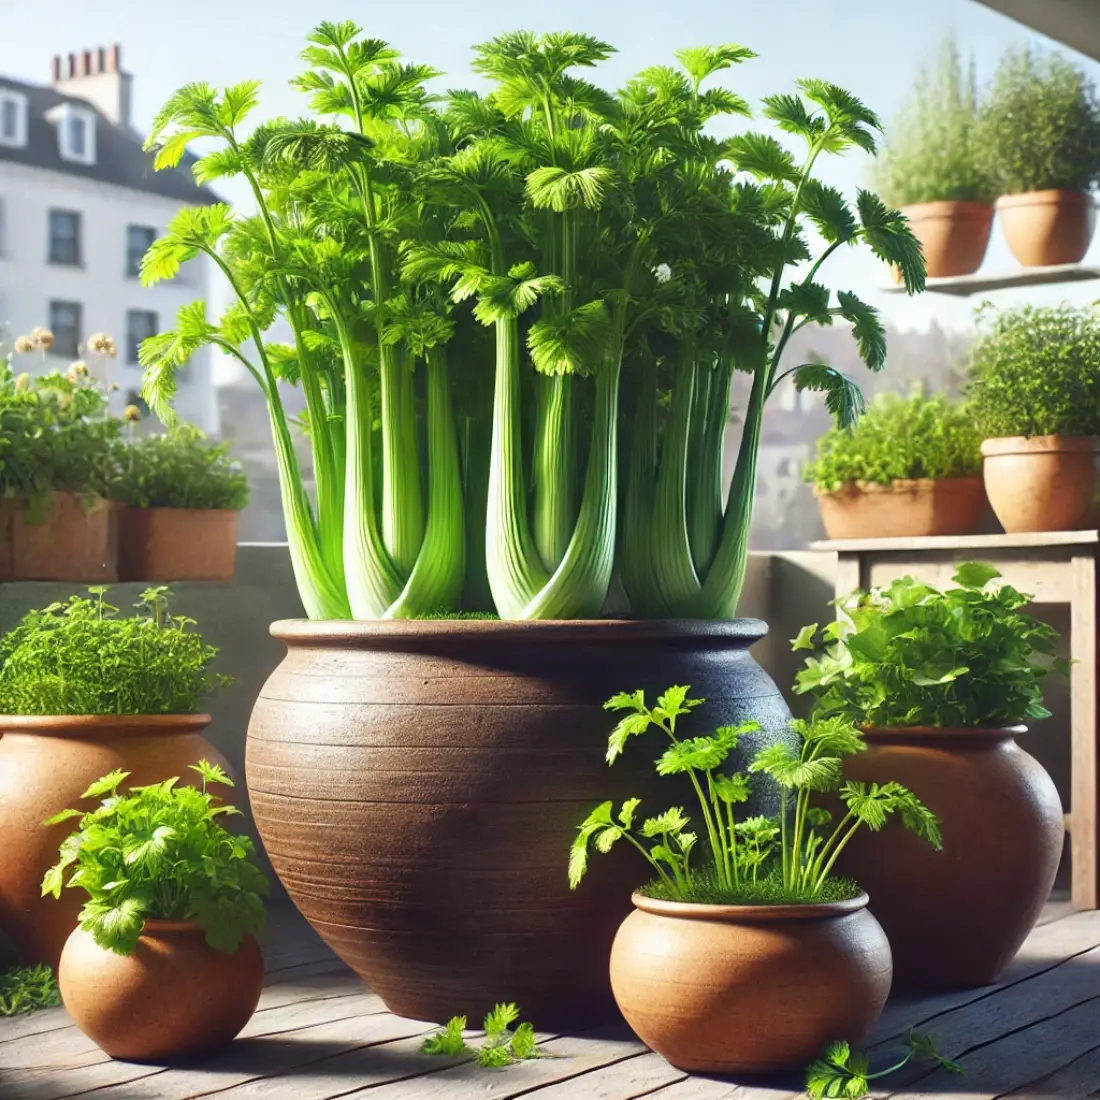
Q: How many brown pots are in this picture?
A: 11